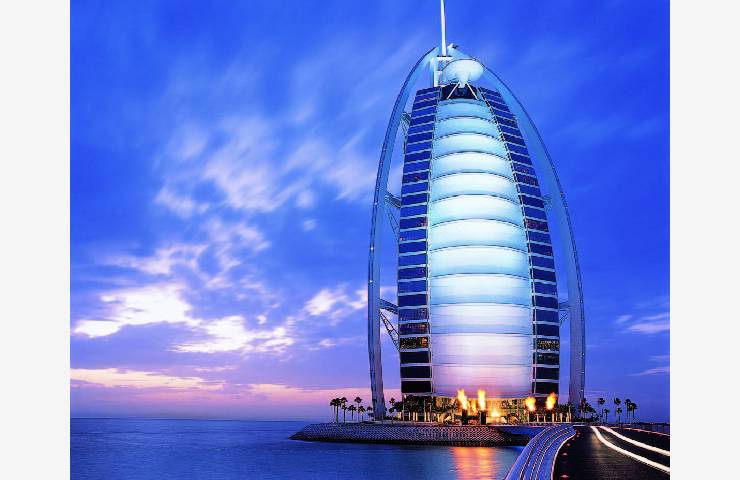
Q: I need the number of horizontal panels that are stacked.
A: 12